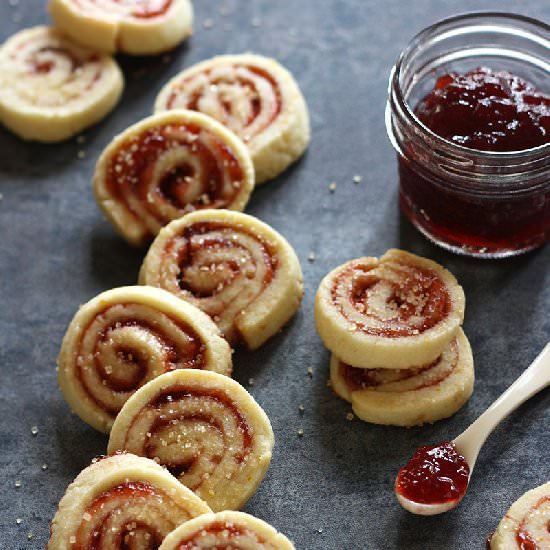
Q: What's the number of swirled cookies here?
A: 12